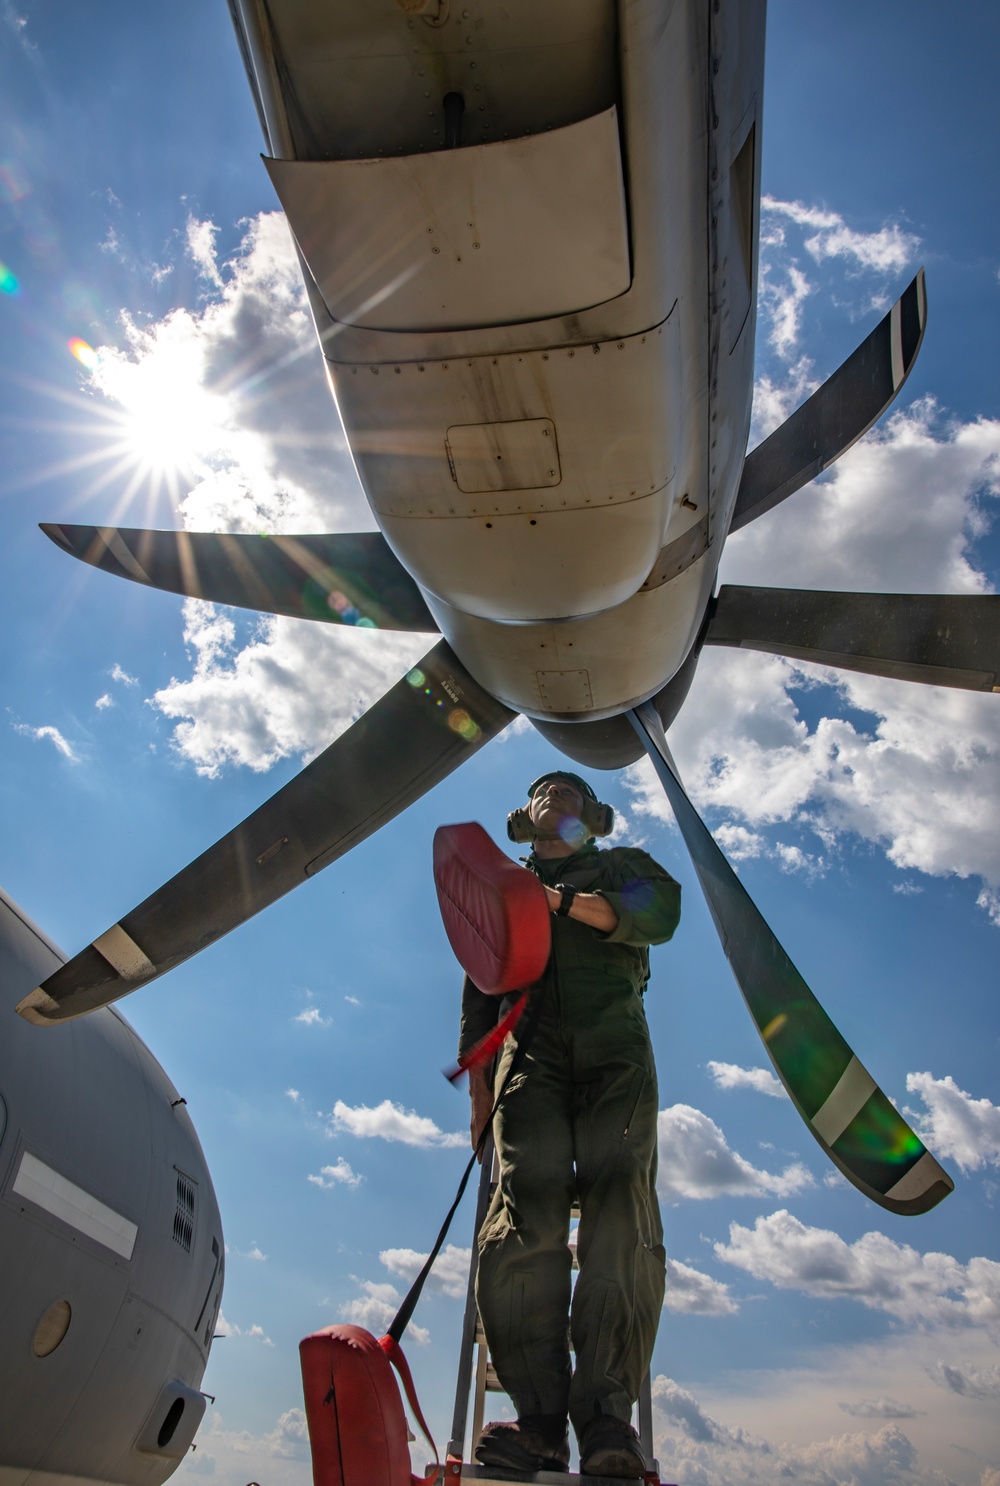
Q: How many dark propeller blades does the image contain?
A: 5